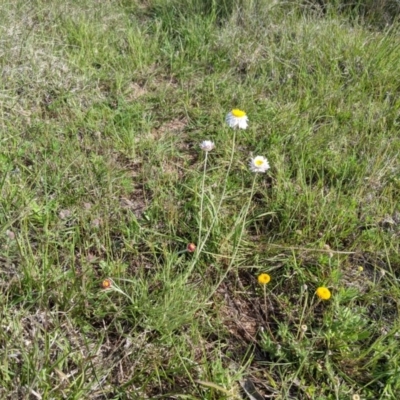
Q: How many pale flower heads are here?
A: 3